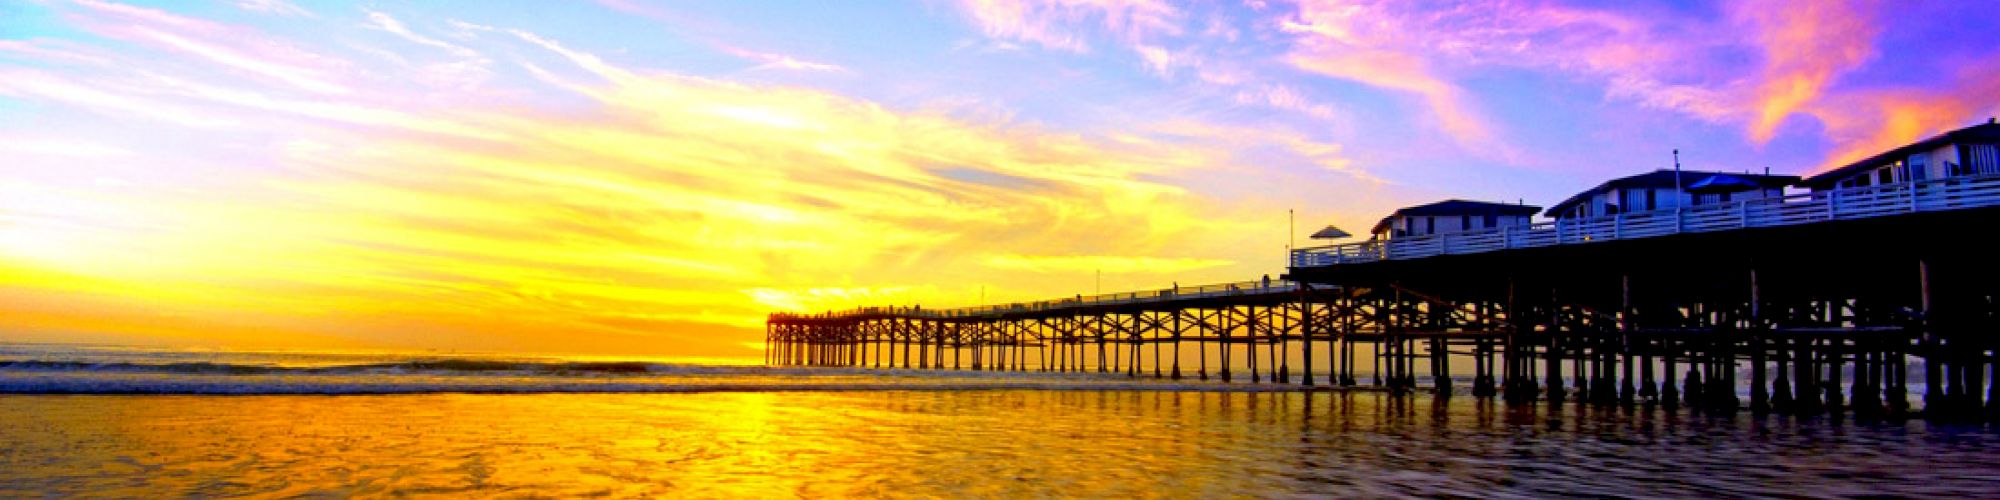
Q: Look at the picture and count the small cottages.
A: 3